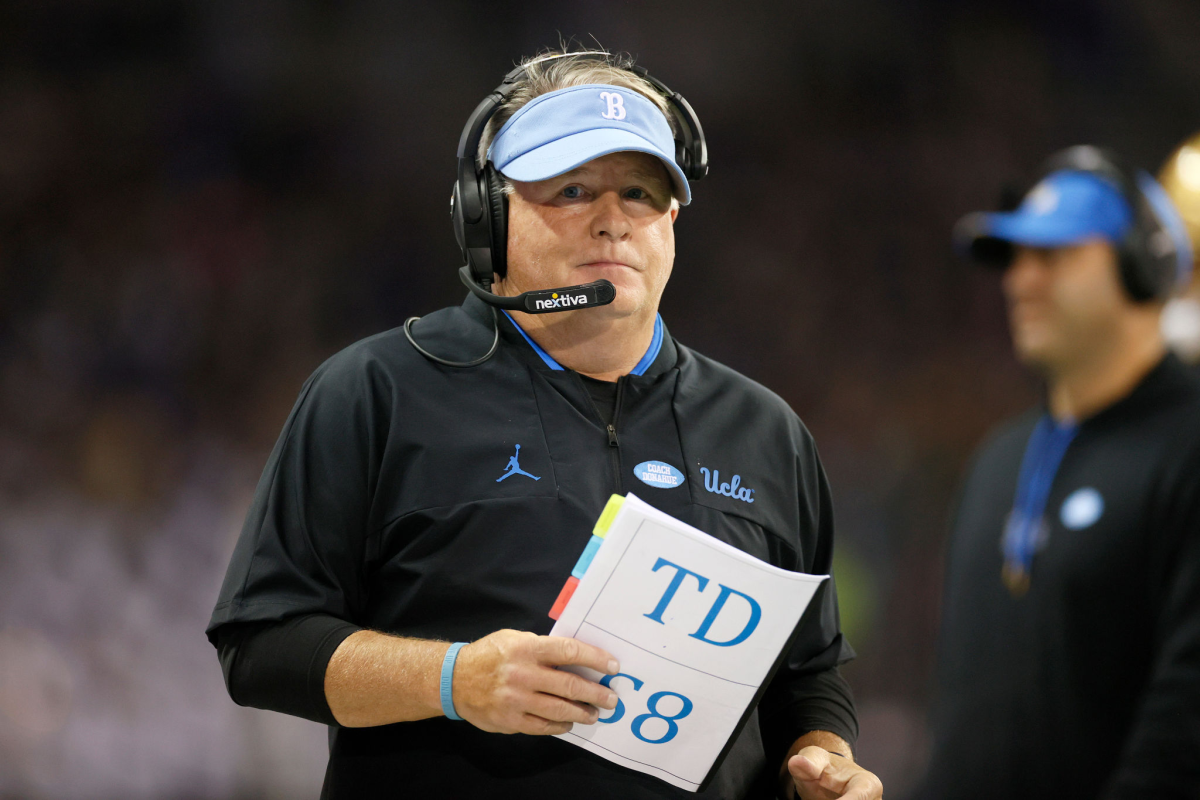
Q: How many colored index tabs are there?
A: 3